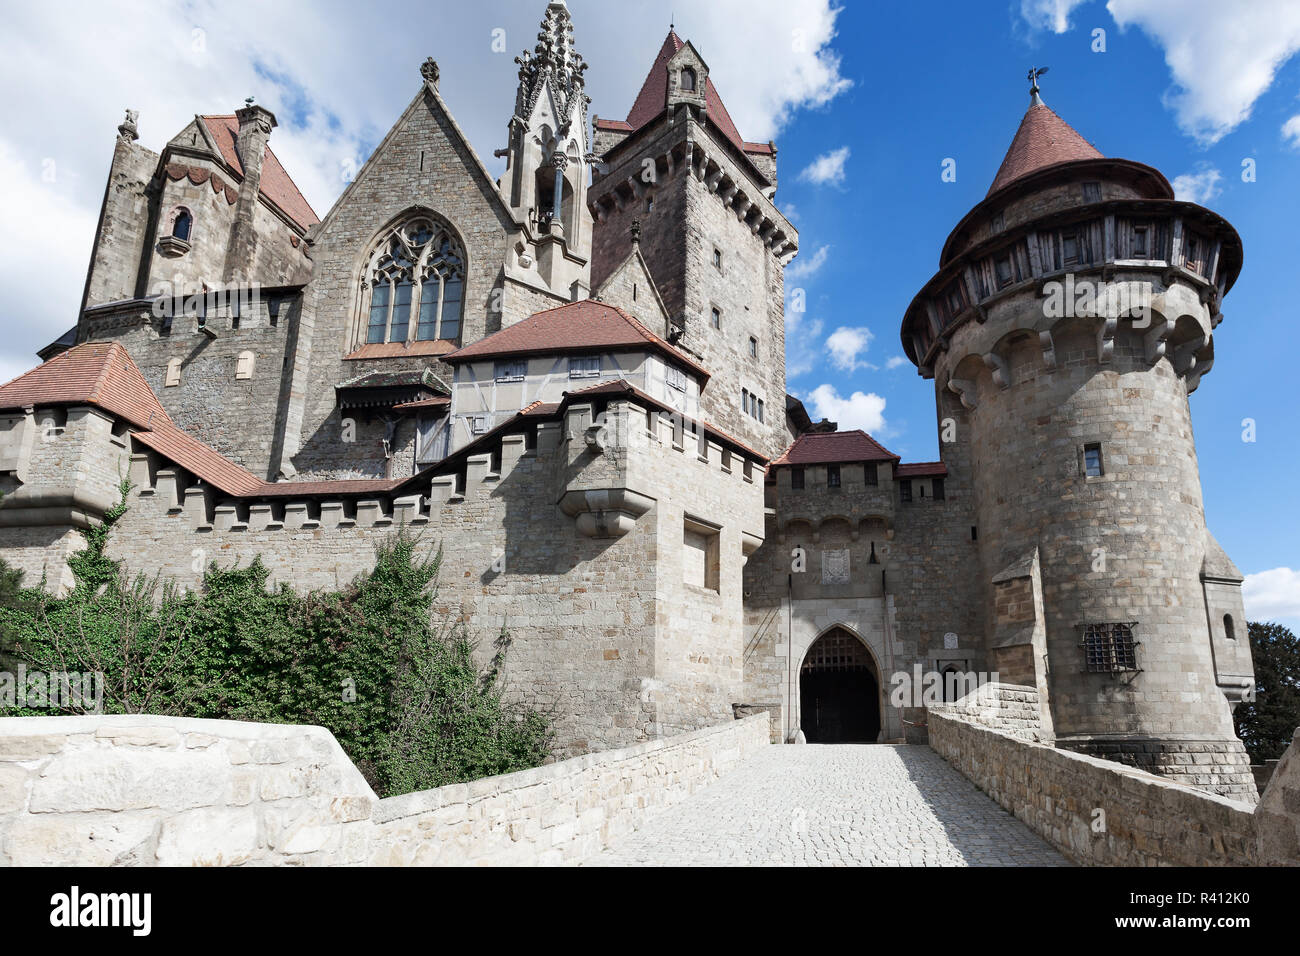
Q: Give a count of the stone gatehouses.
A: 1